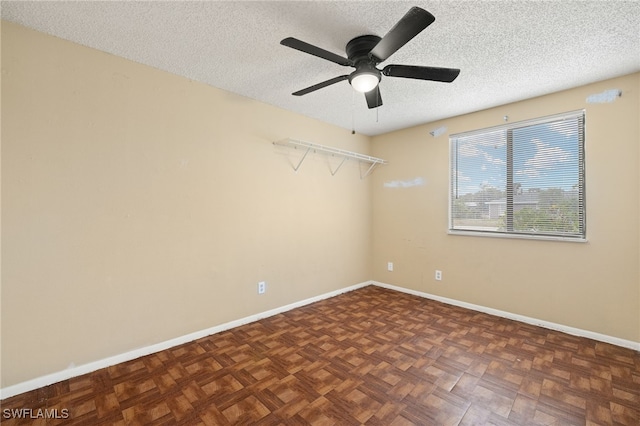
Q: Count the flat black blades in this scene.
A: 5